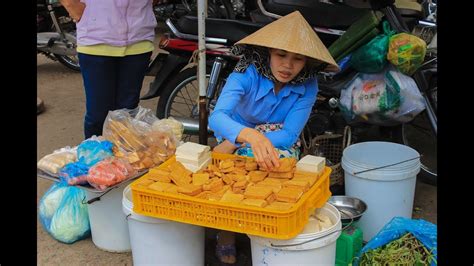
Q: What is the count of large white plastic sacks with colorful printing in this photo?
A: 1